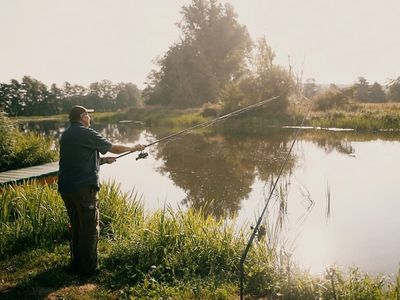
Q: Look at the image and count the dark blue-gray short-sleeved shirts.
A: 1